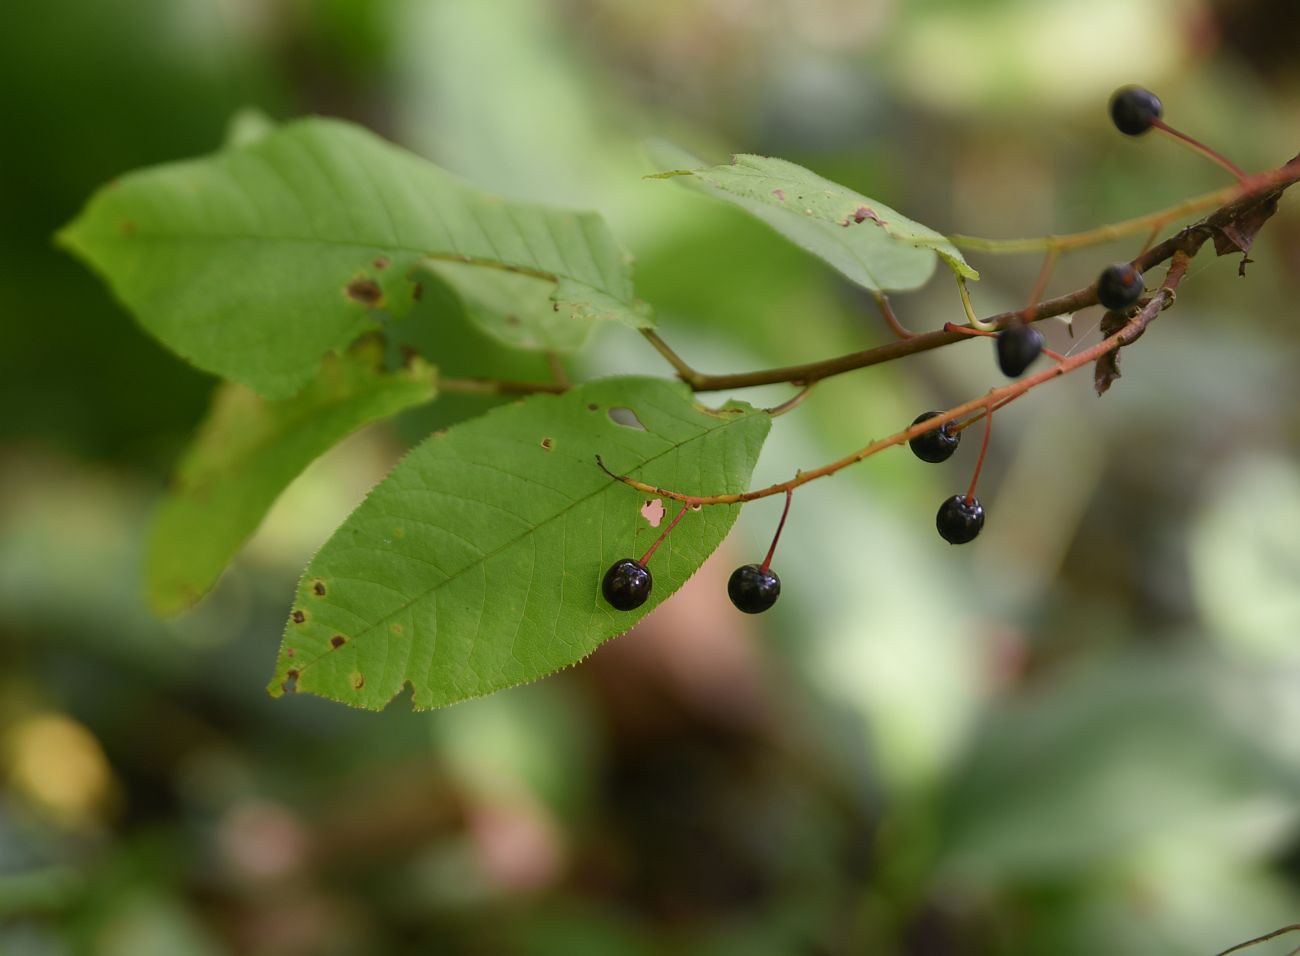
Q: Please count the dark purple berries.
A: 7